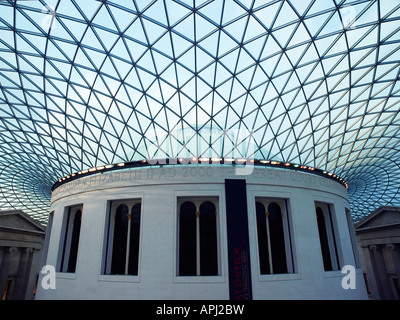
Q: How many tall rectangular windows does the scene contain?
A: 5